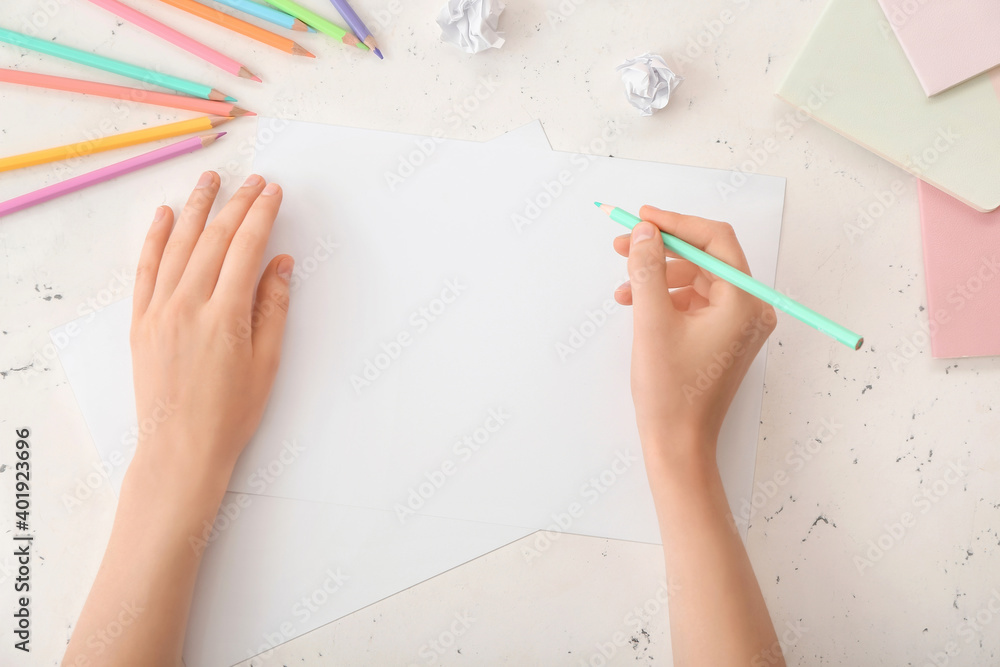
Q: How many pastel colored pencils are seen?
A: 10